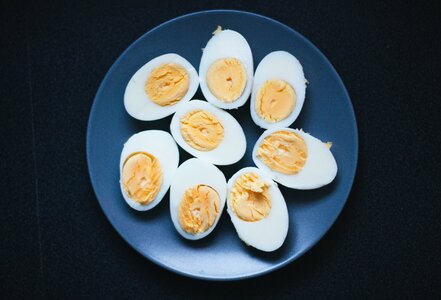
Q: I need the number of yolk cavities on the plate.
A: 8